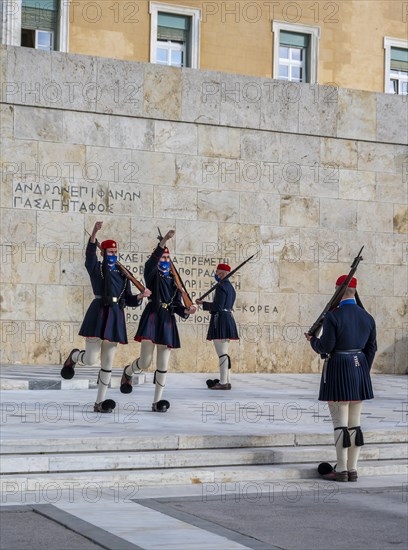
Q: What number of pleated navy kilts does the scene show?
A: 4